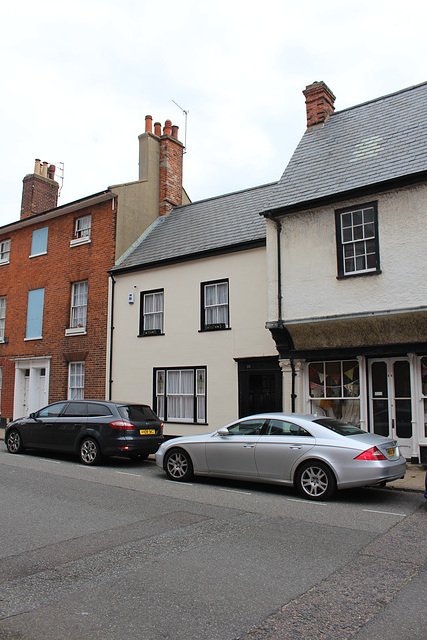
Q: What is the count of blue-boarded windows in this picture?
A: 2